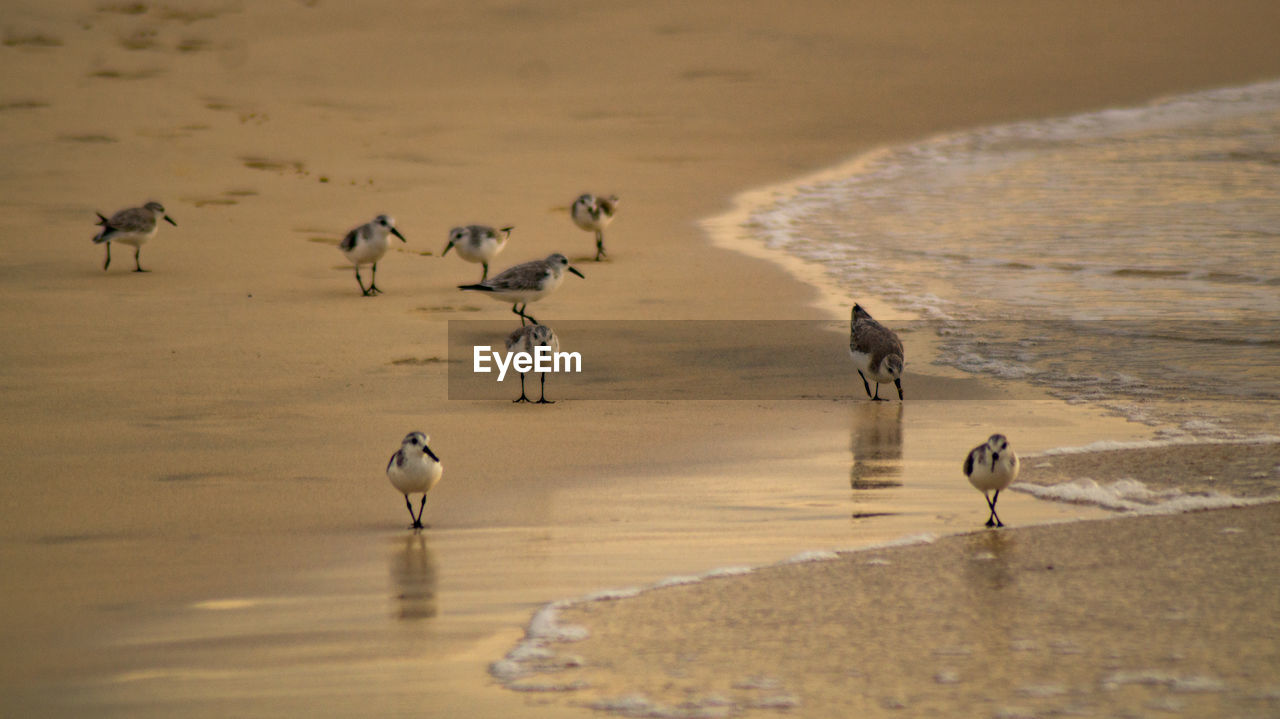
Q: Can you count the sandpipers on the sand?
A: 9